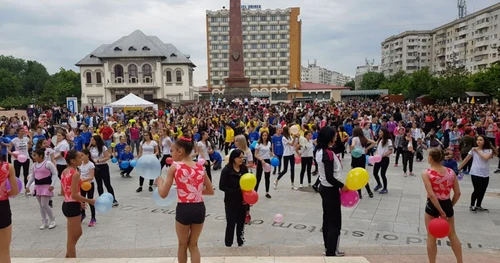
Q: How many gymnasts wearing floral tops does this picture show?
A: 4